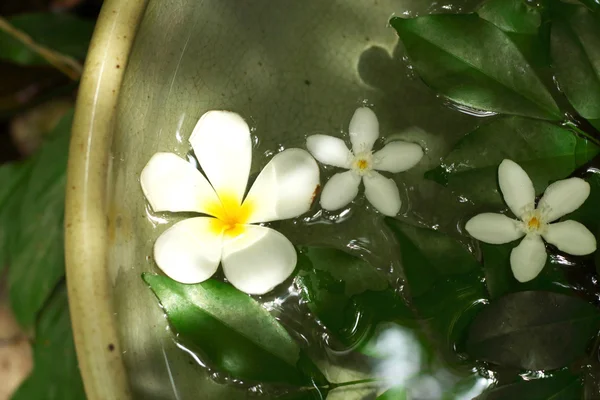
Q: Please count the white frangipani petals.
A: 5